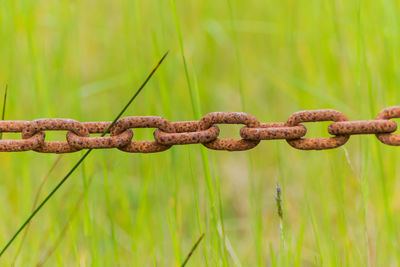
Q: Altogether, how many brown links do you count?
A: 10